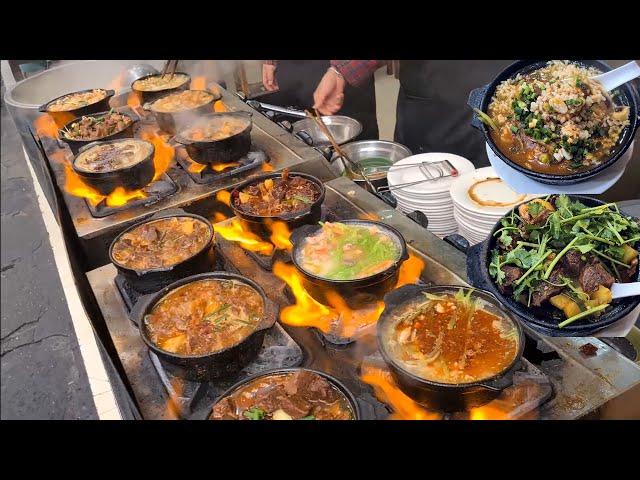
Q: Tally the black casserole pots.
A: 14